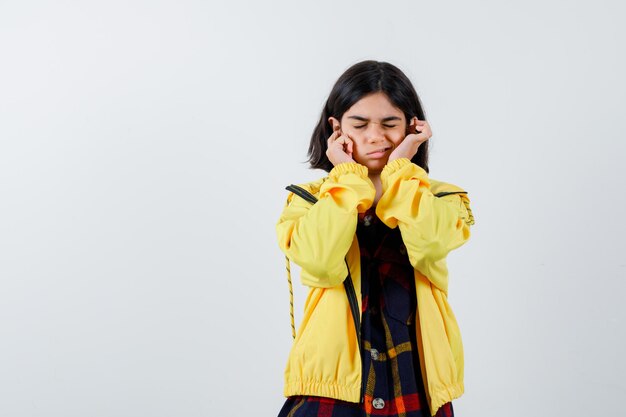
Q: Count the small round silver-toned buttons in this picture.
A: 3